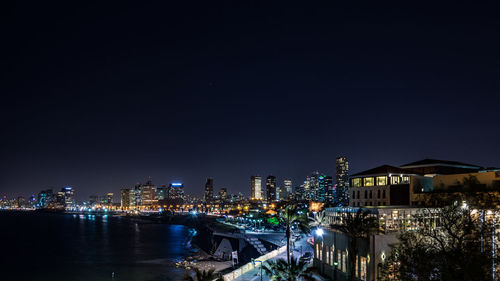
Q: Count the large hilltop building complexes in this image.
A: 1